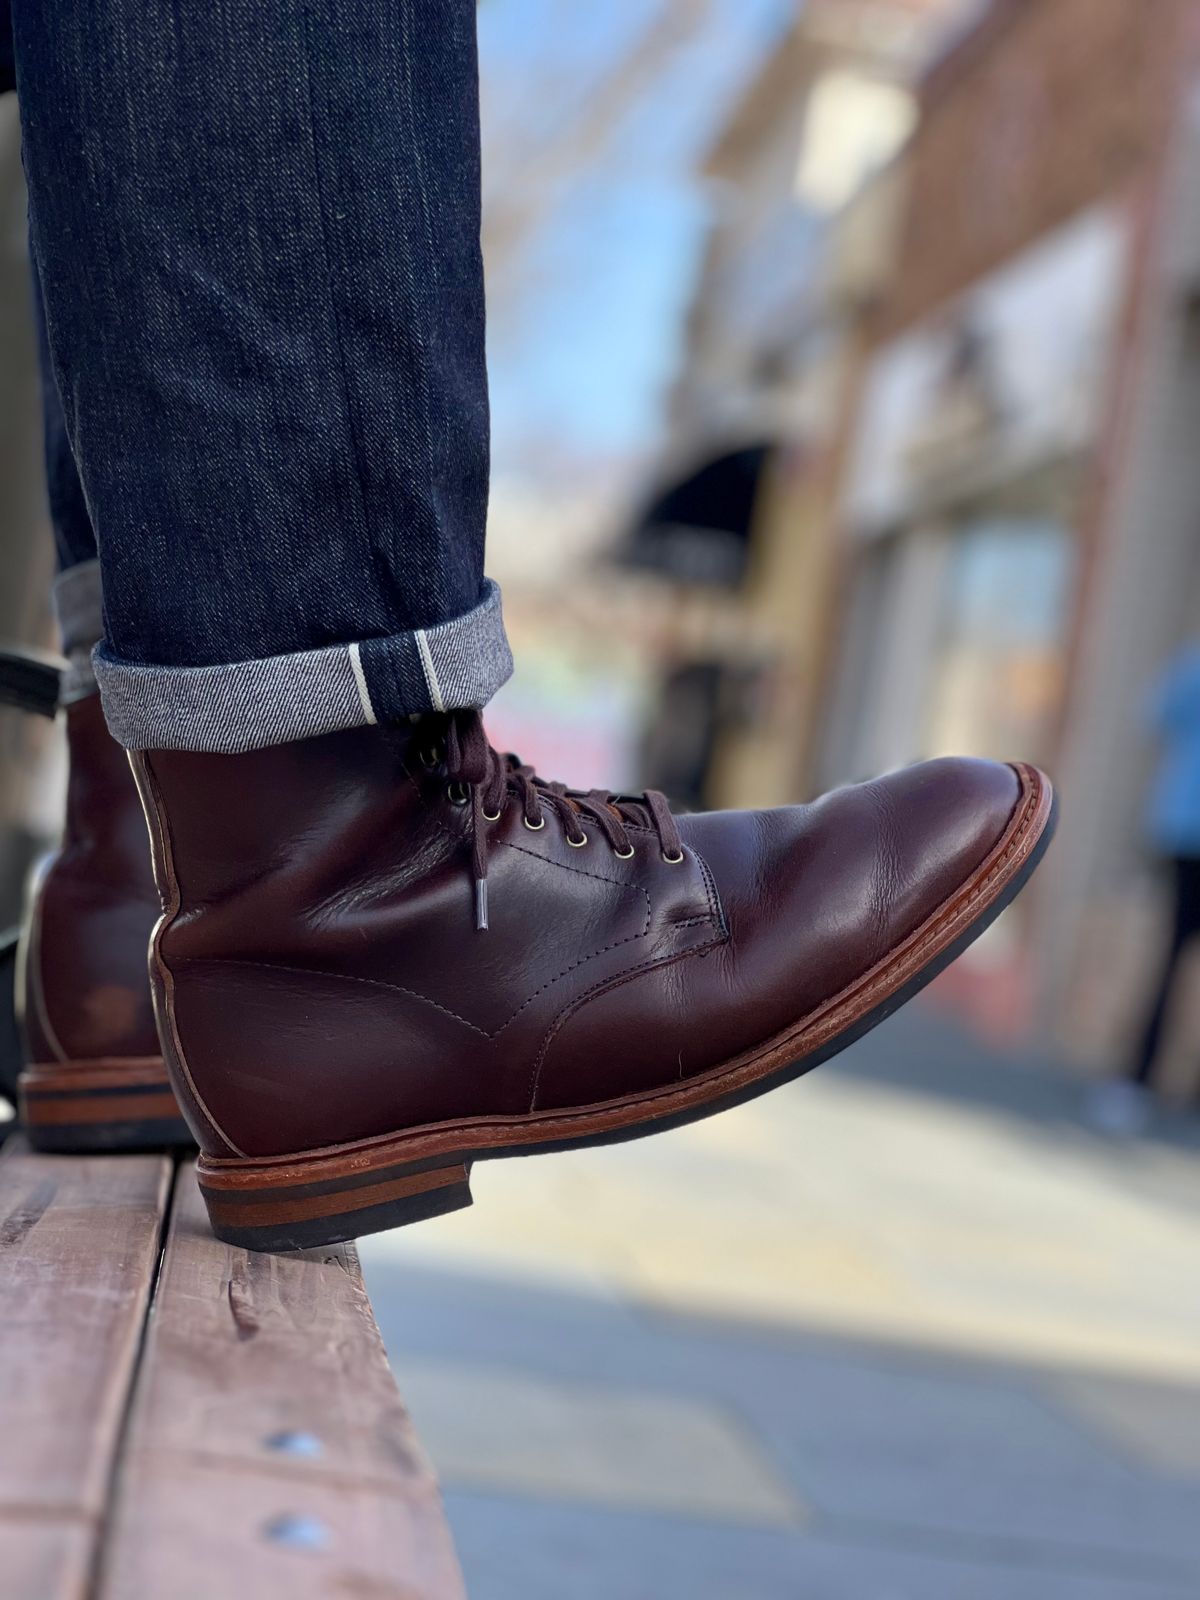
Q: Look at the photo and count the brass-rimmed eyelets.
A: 5